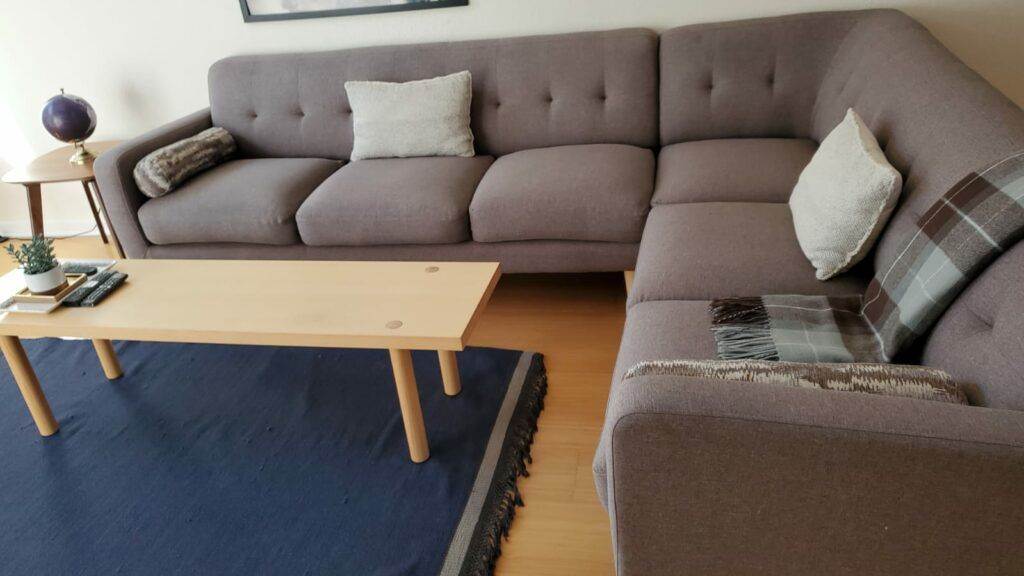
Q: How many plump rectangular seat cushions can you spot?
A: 6